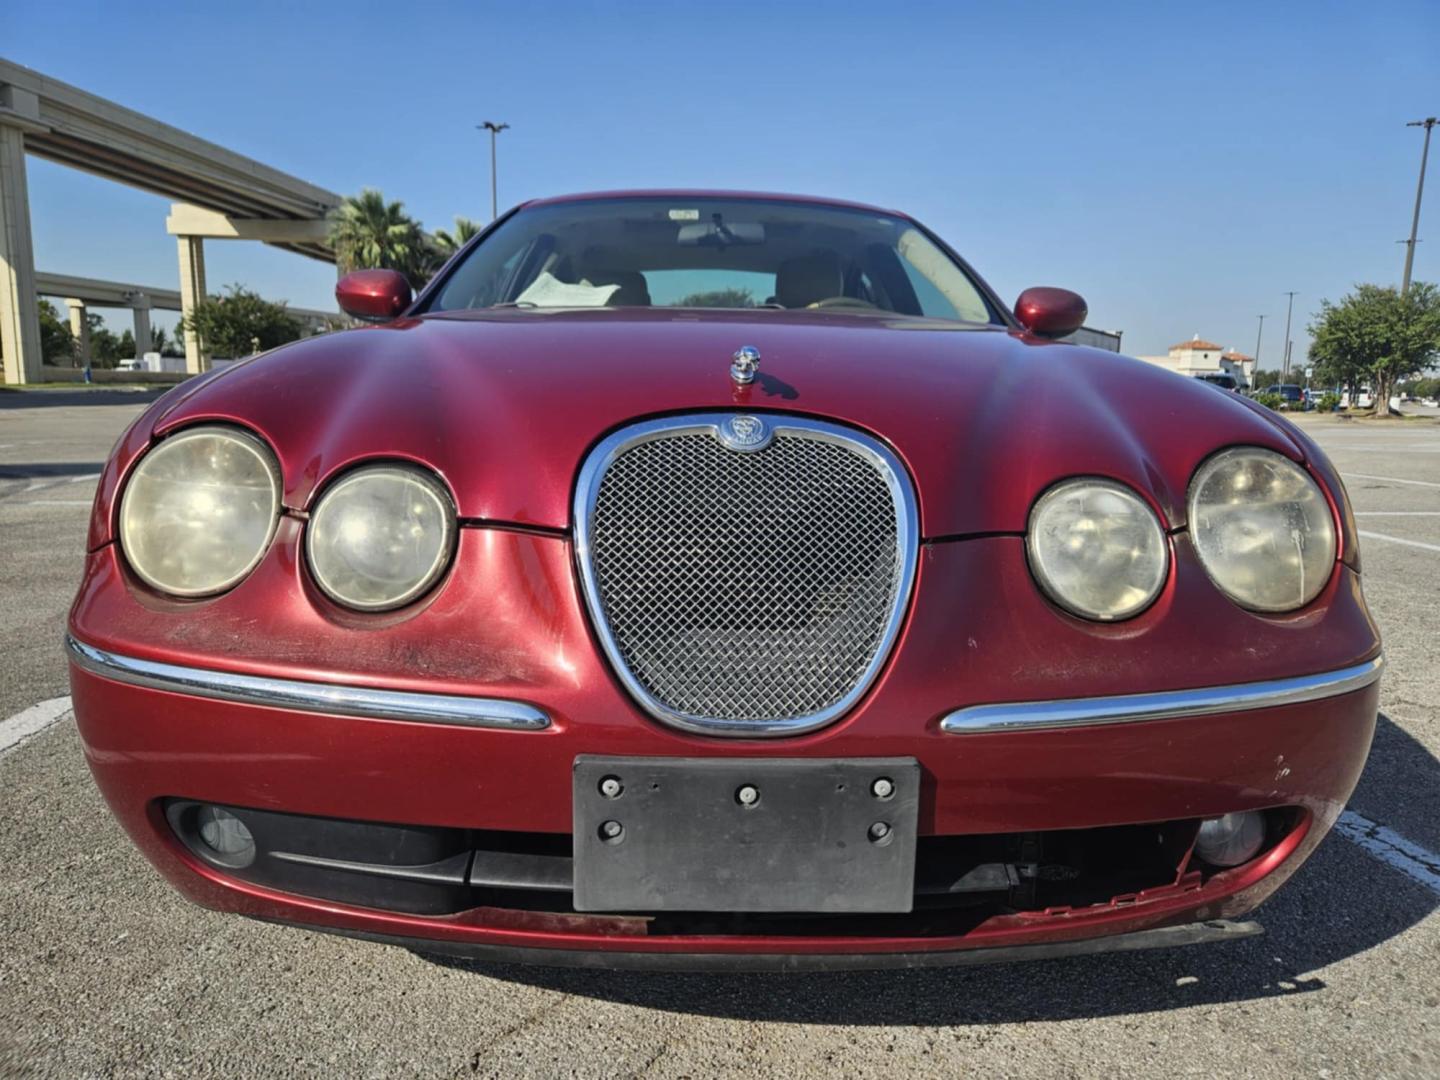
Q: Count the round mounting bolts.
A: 5